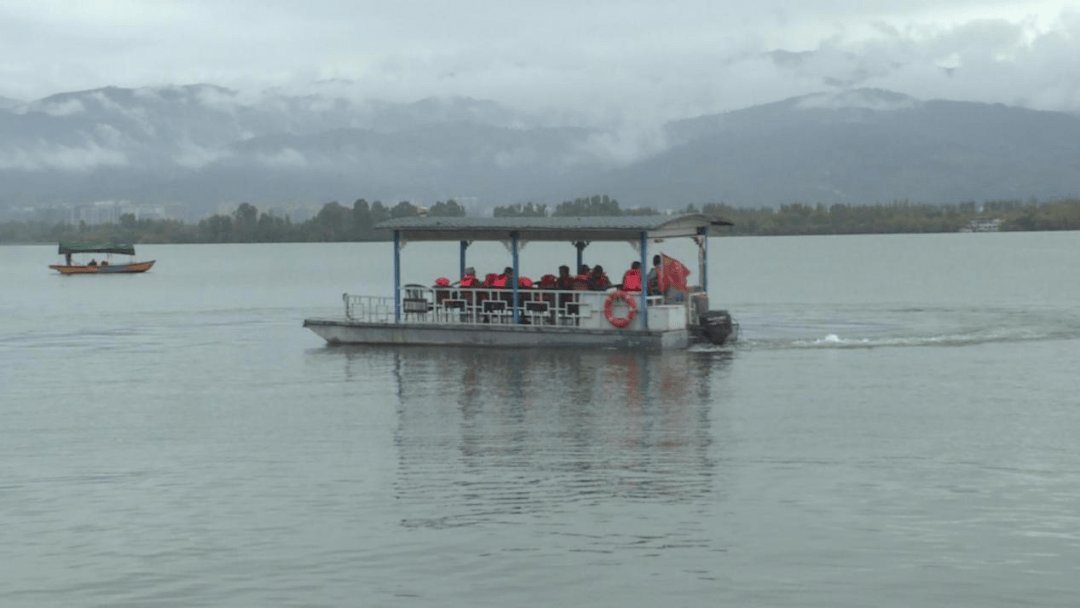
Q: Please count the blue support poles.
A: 6